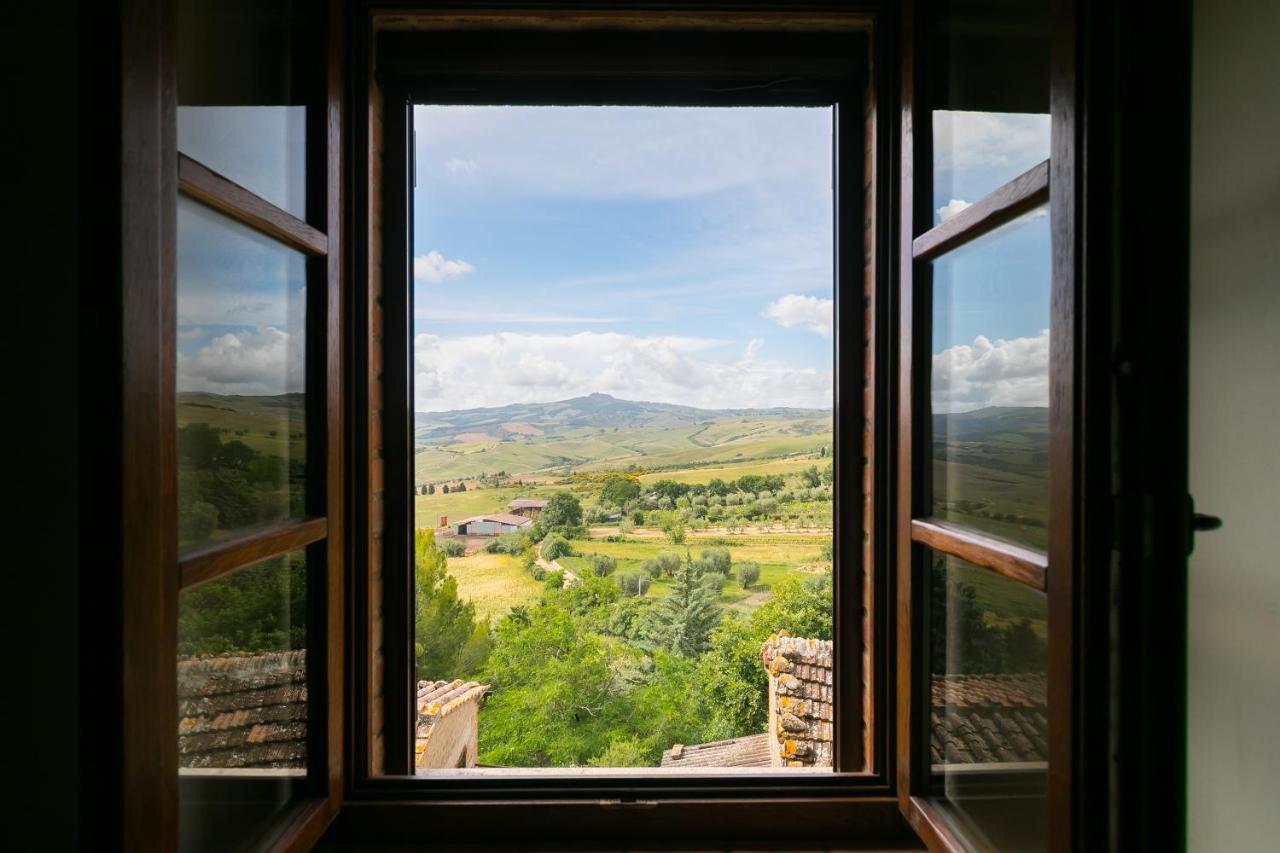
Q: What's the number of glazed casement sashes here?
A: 2